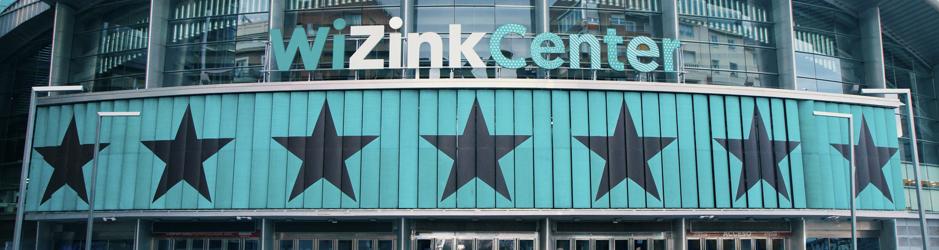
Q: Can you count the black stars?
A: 7